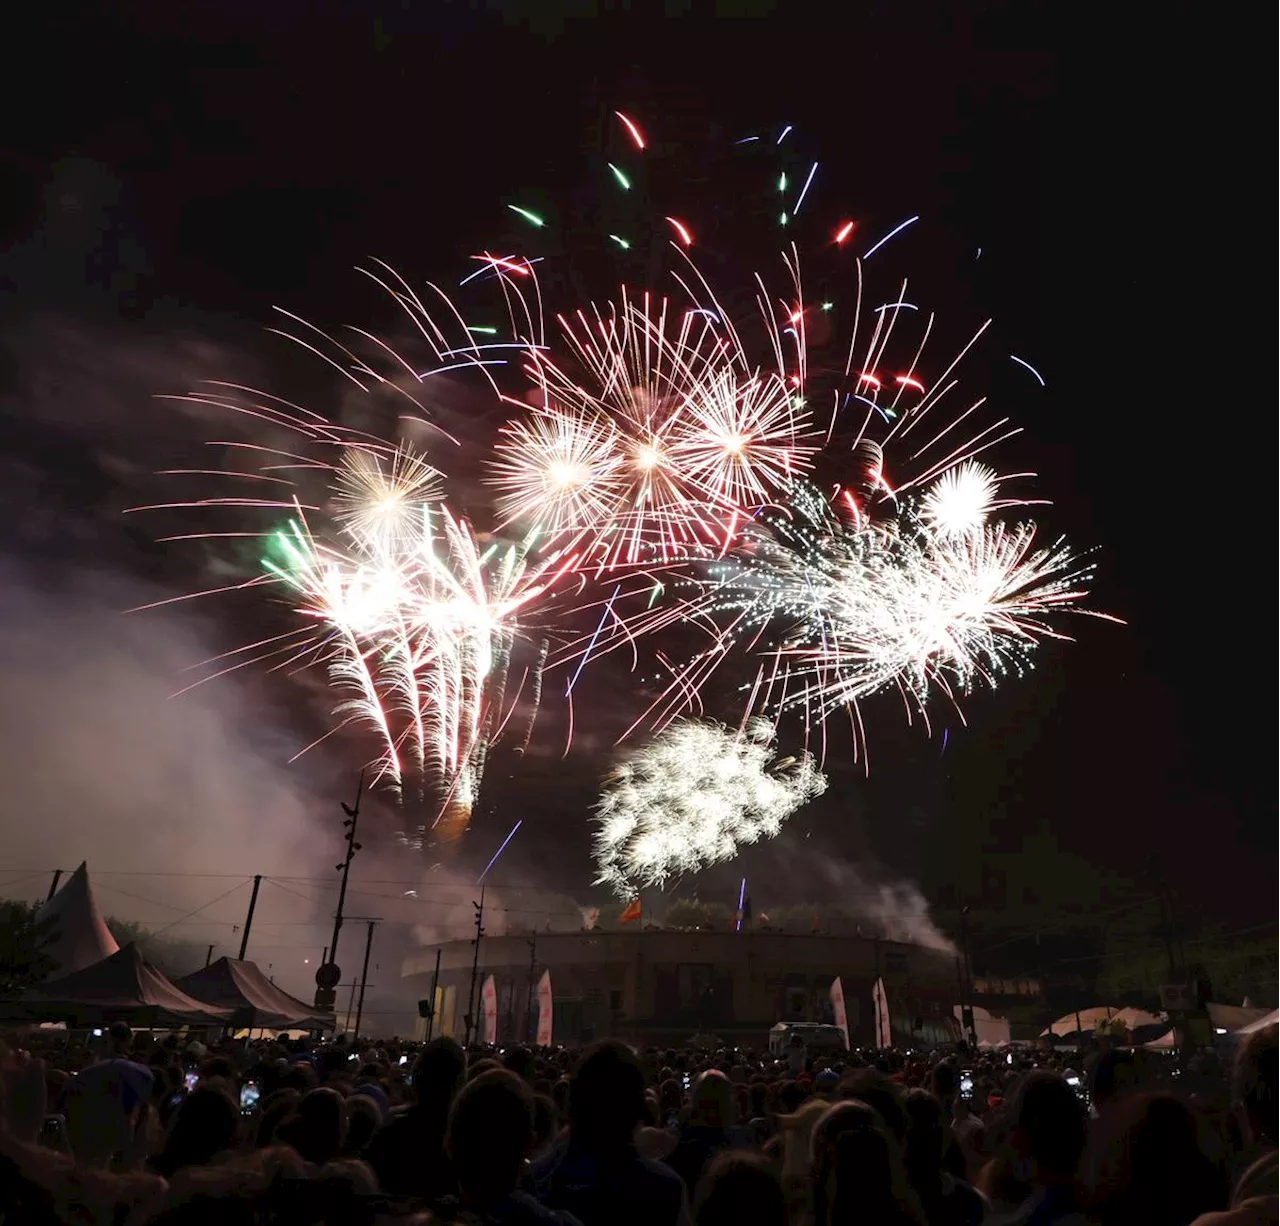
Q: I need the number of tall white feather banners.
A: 4